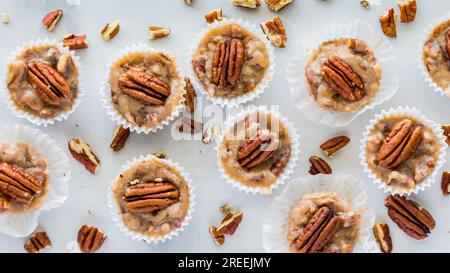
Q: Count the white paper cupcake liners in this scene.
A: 10